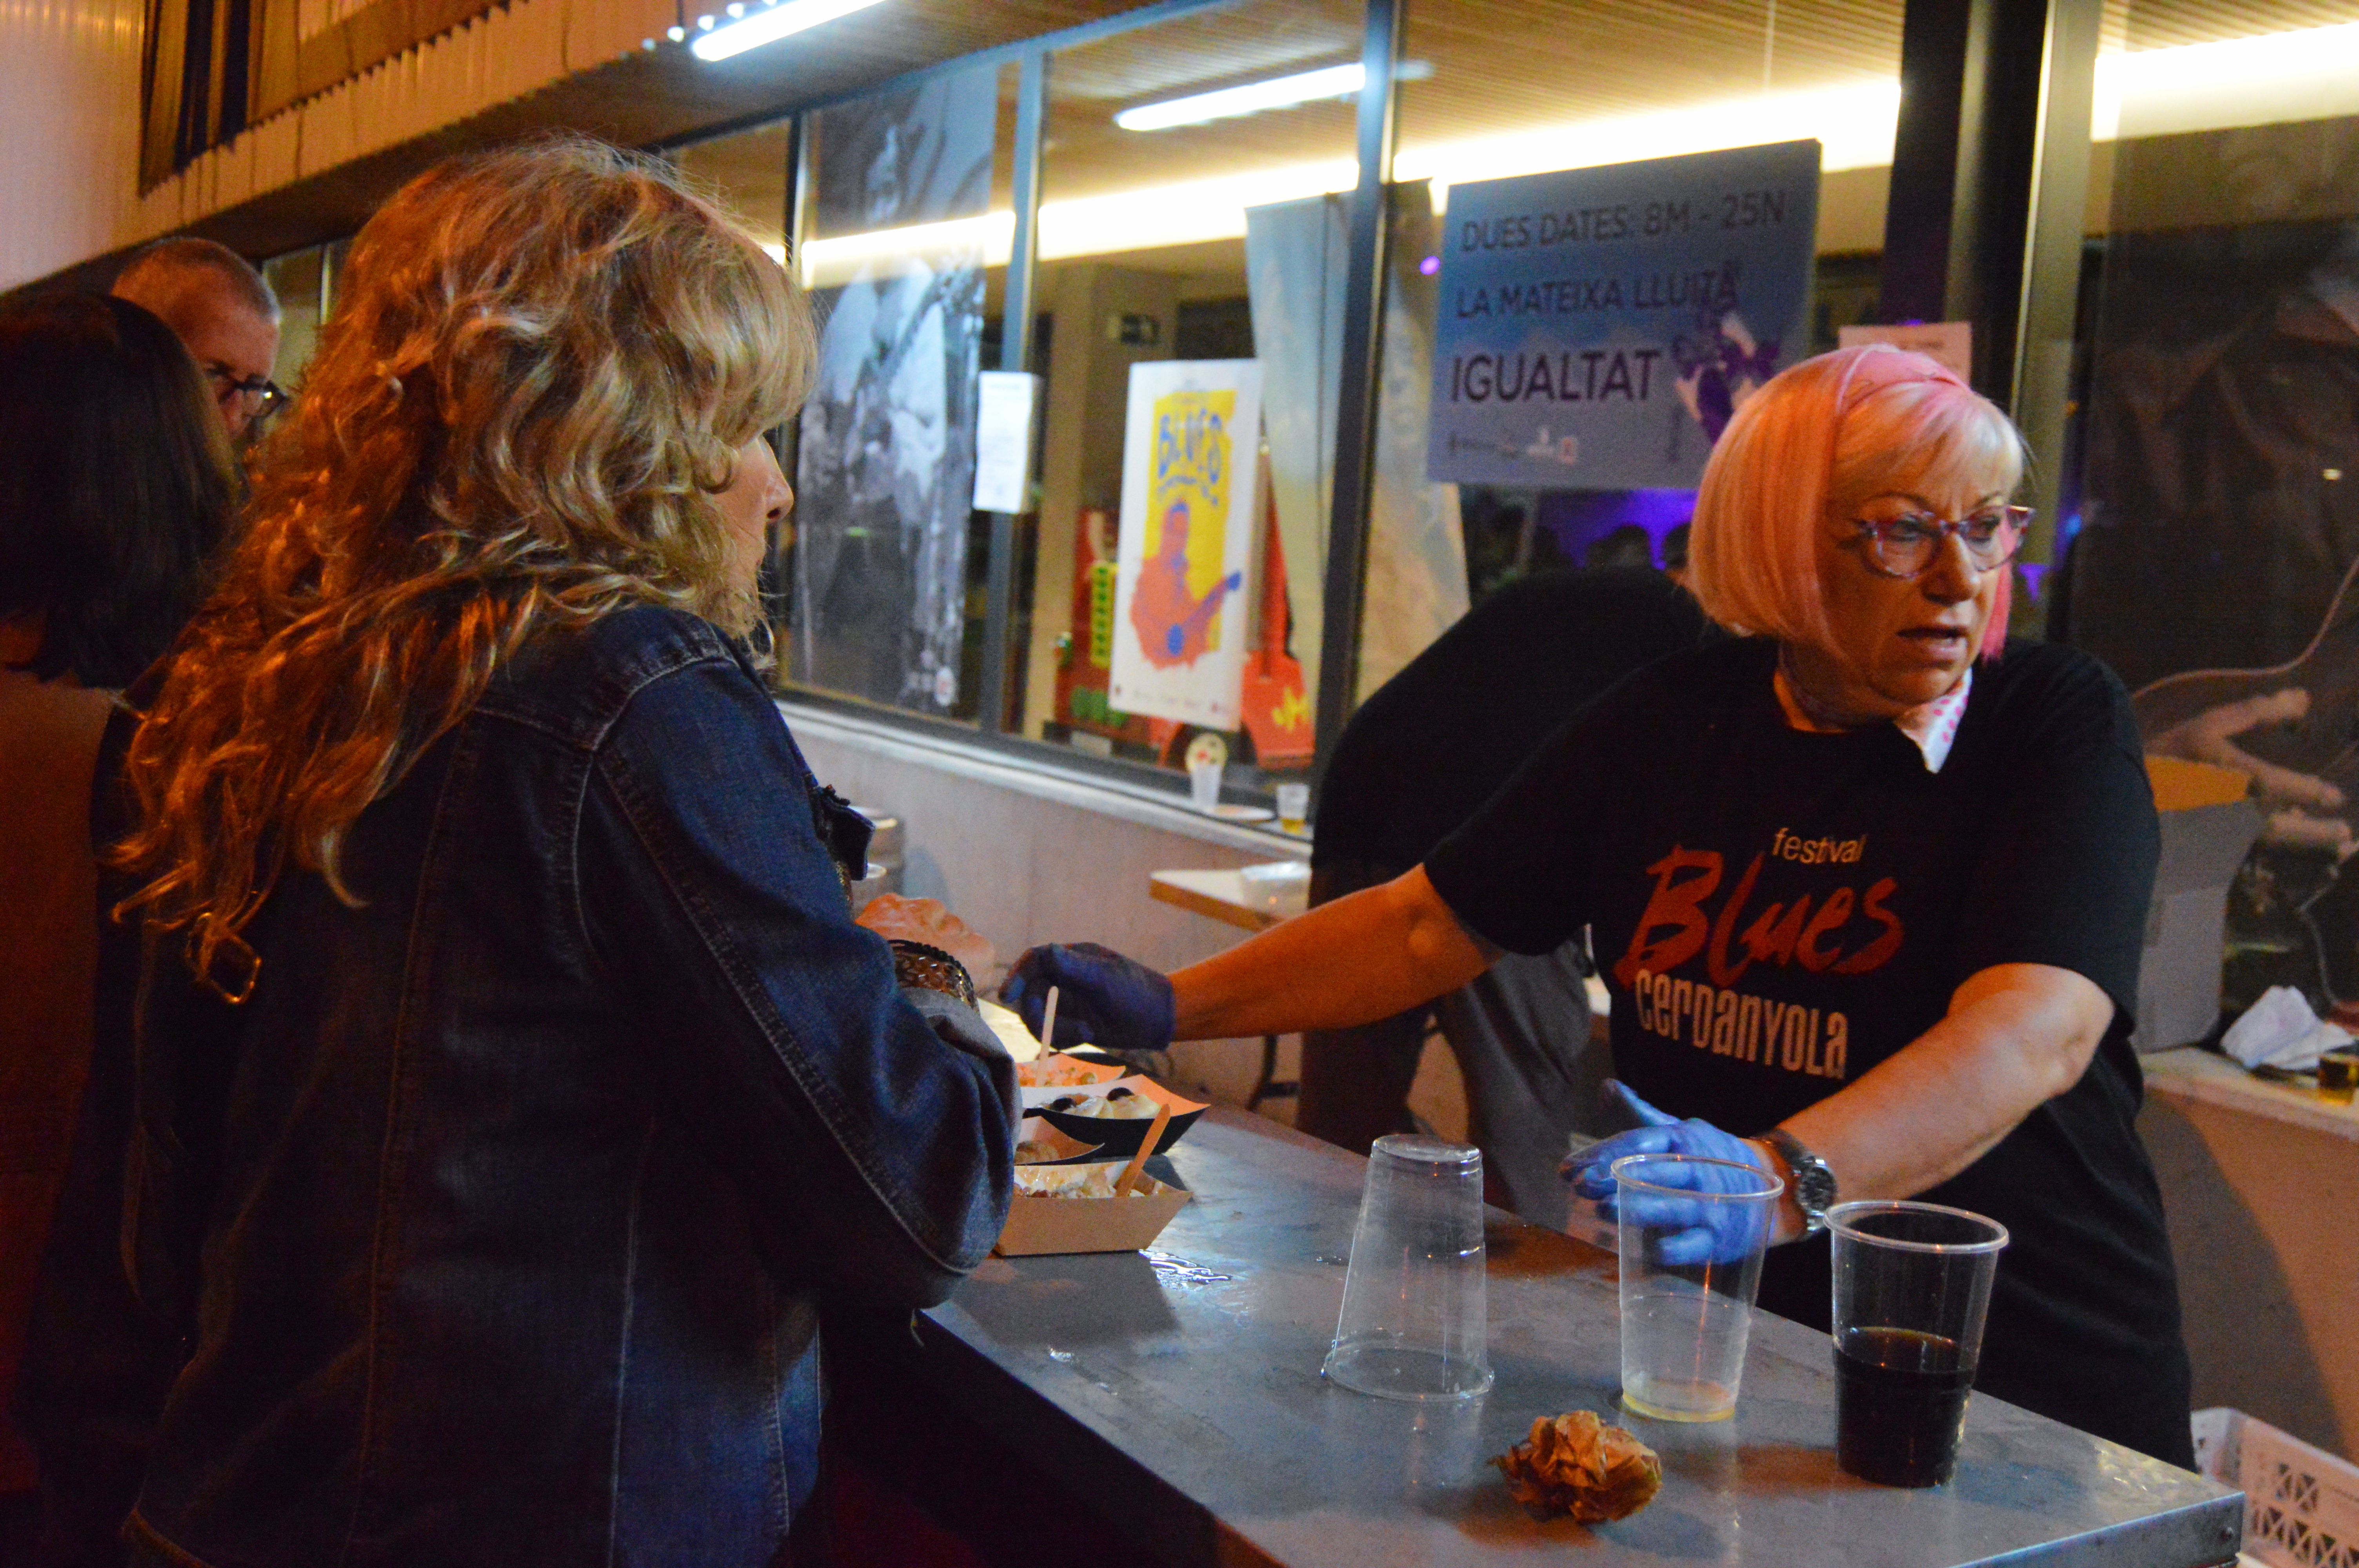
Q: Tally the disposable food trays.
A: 4